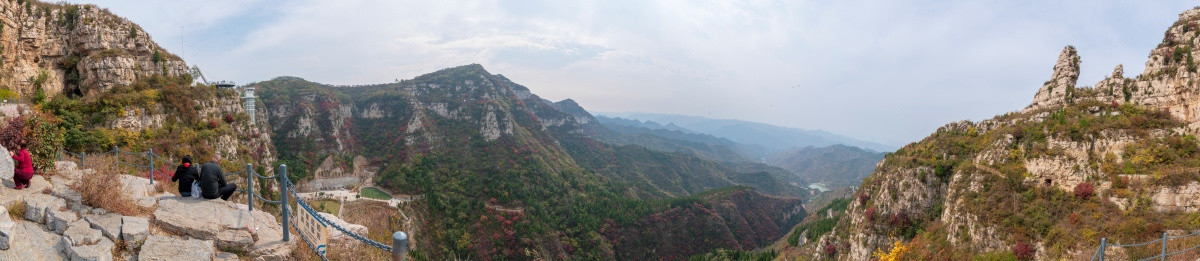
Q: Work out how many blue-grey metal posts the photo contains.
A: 10